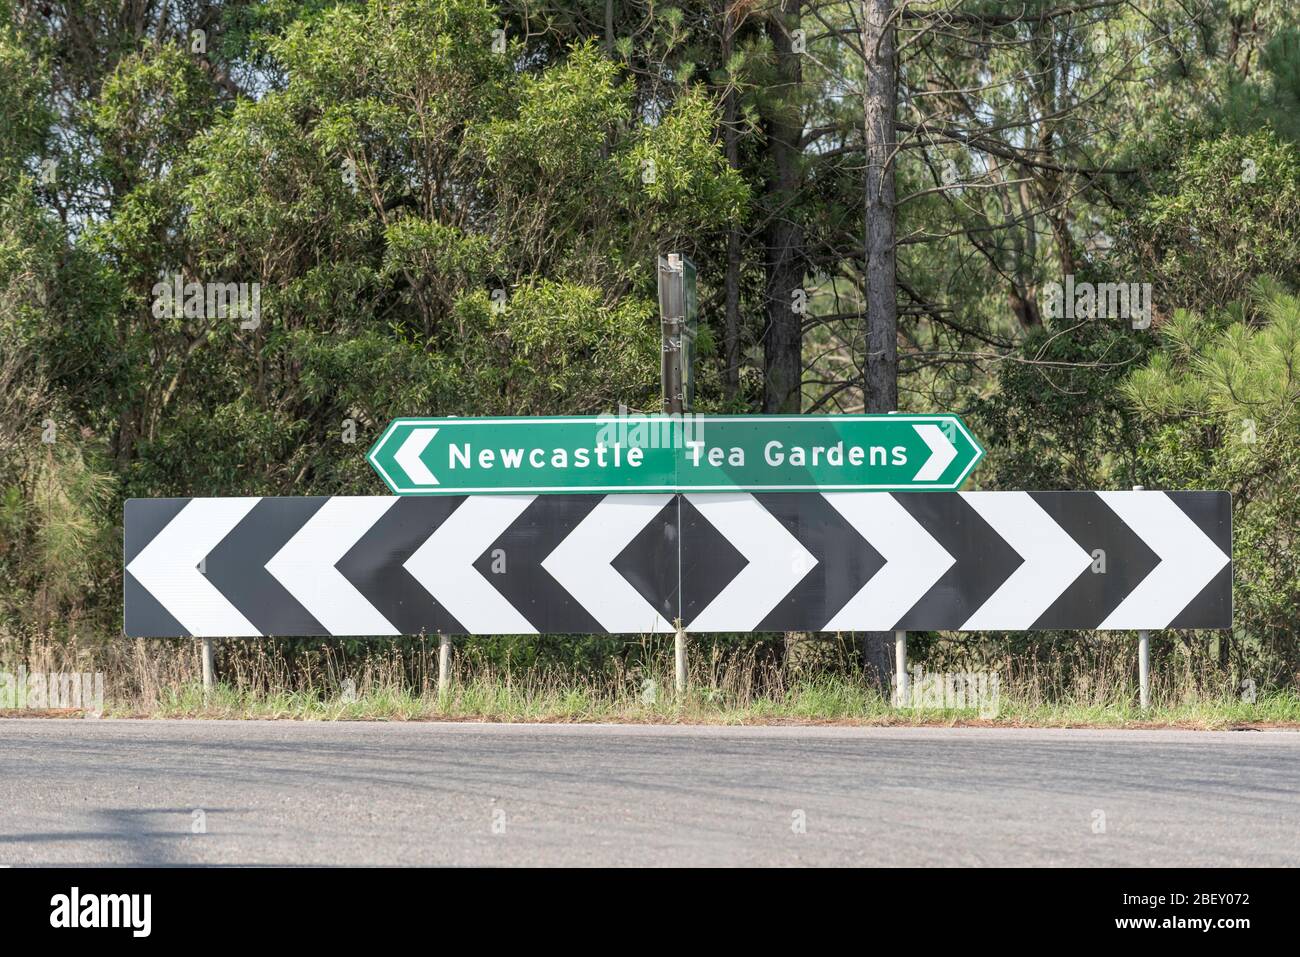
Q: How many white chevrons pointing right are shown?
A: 5